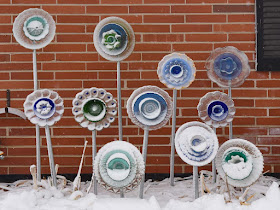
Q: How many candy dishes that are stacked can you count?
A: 11